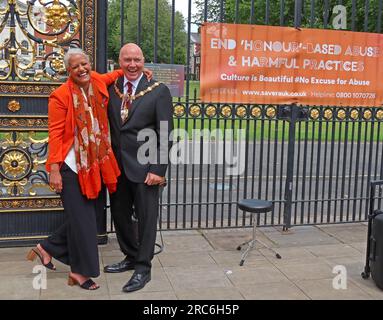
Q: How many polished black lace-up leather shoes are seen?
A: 2